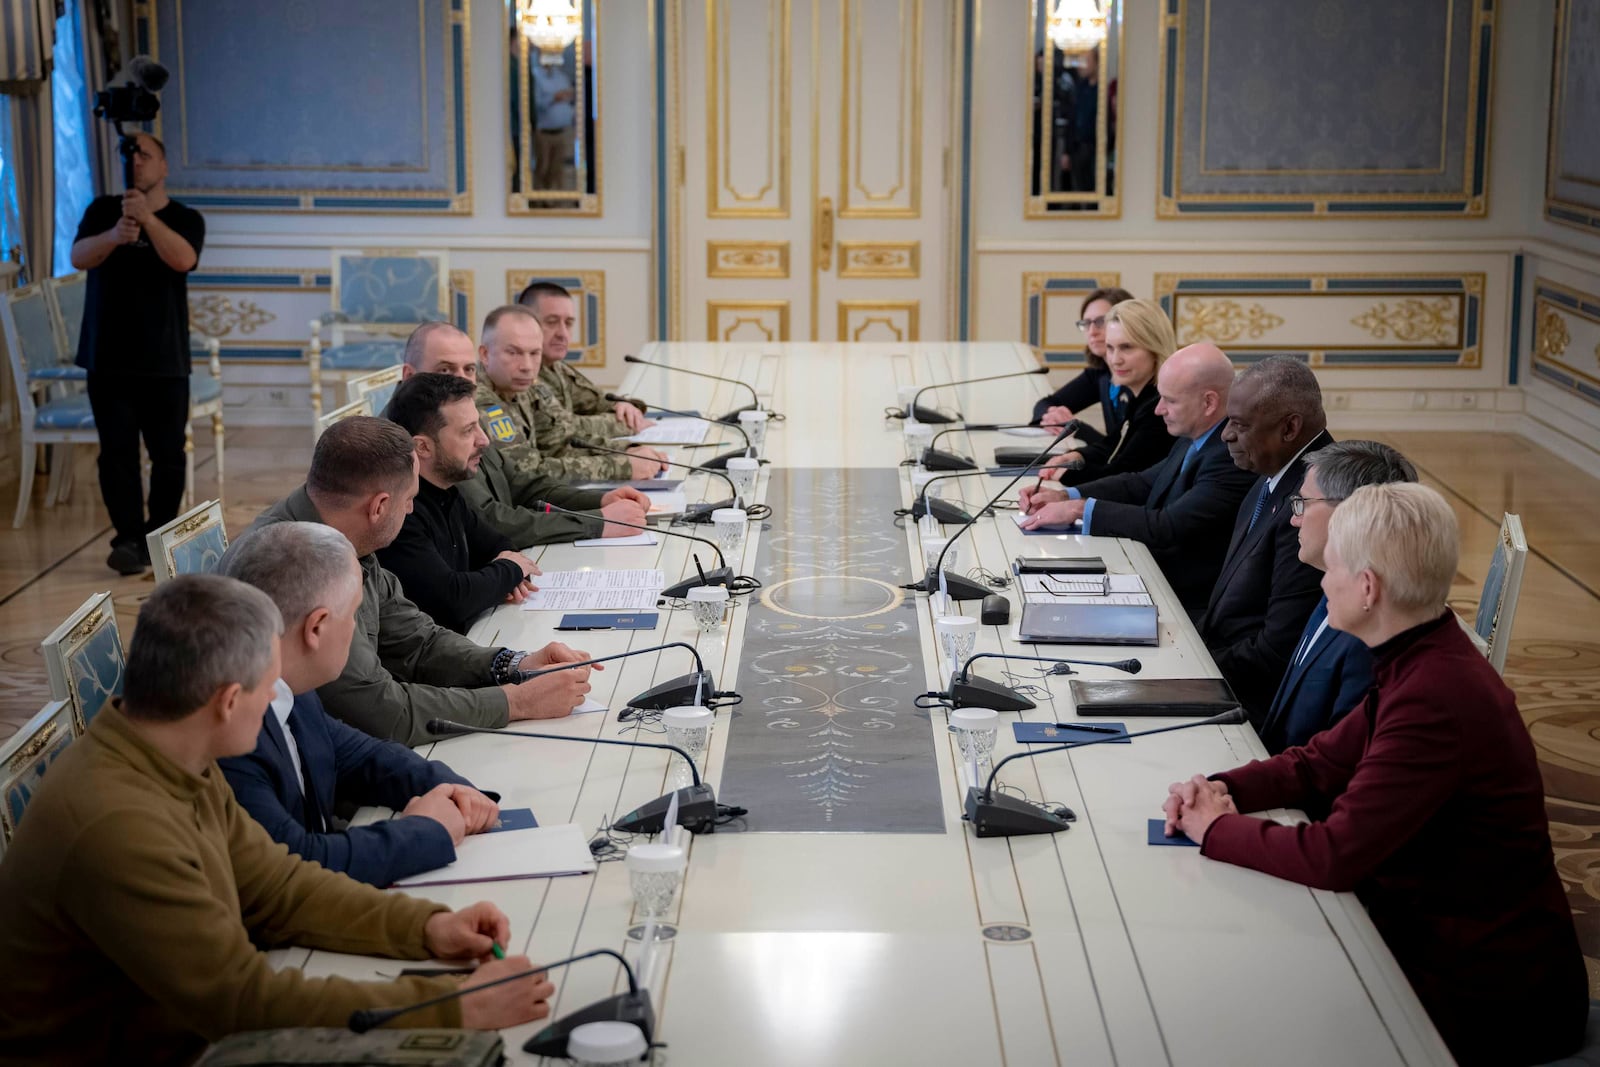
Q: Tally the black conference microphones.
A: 13